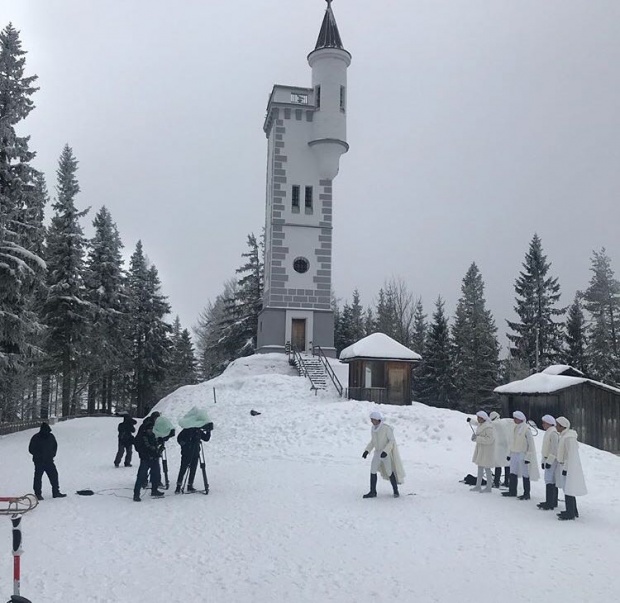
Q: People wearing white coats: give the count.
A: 6